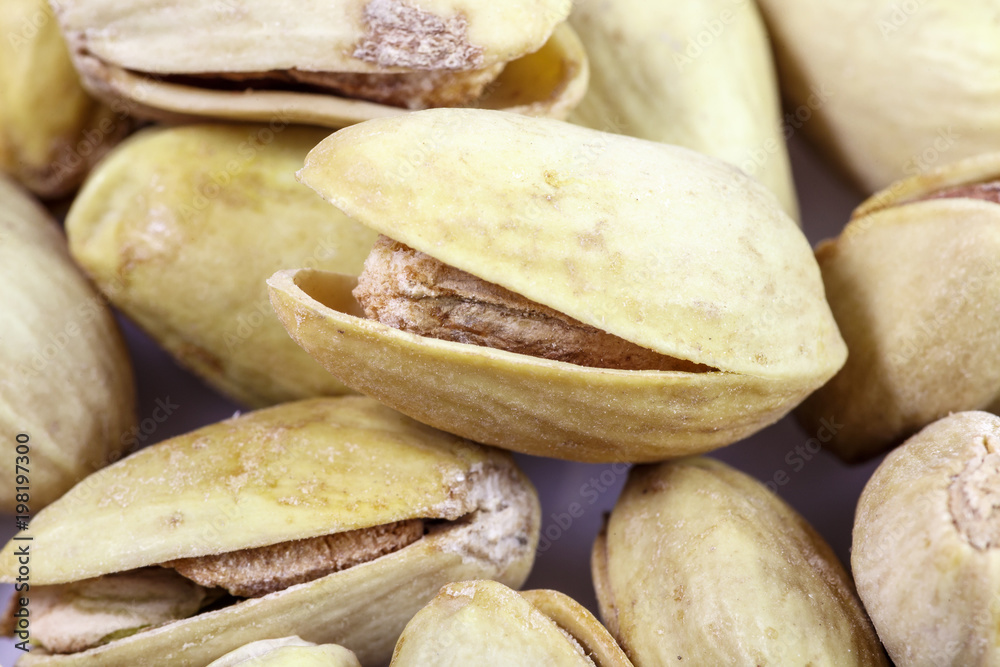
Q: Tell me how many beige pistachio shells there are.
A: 13